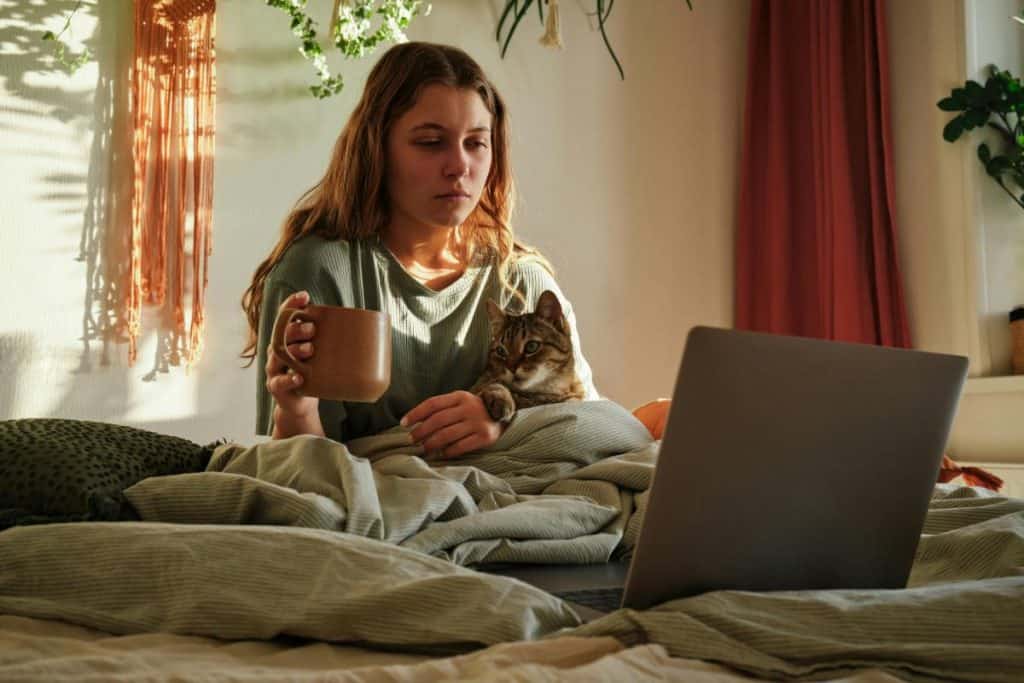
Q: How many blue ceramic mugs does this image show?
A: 0